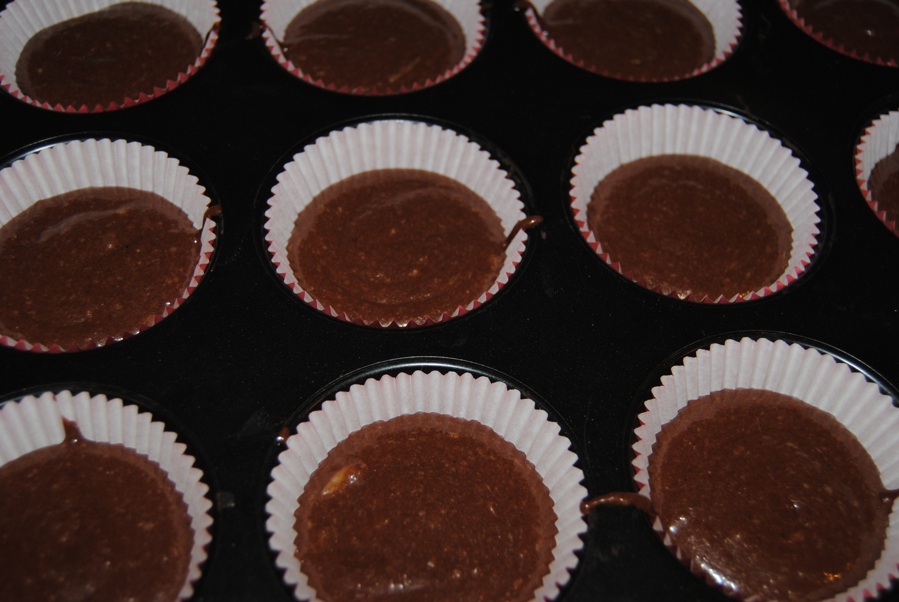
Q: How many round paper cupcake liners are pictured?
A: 11